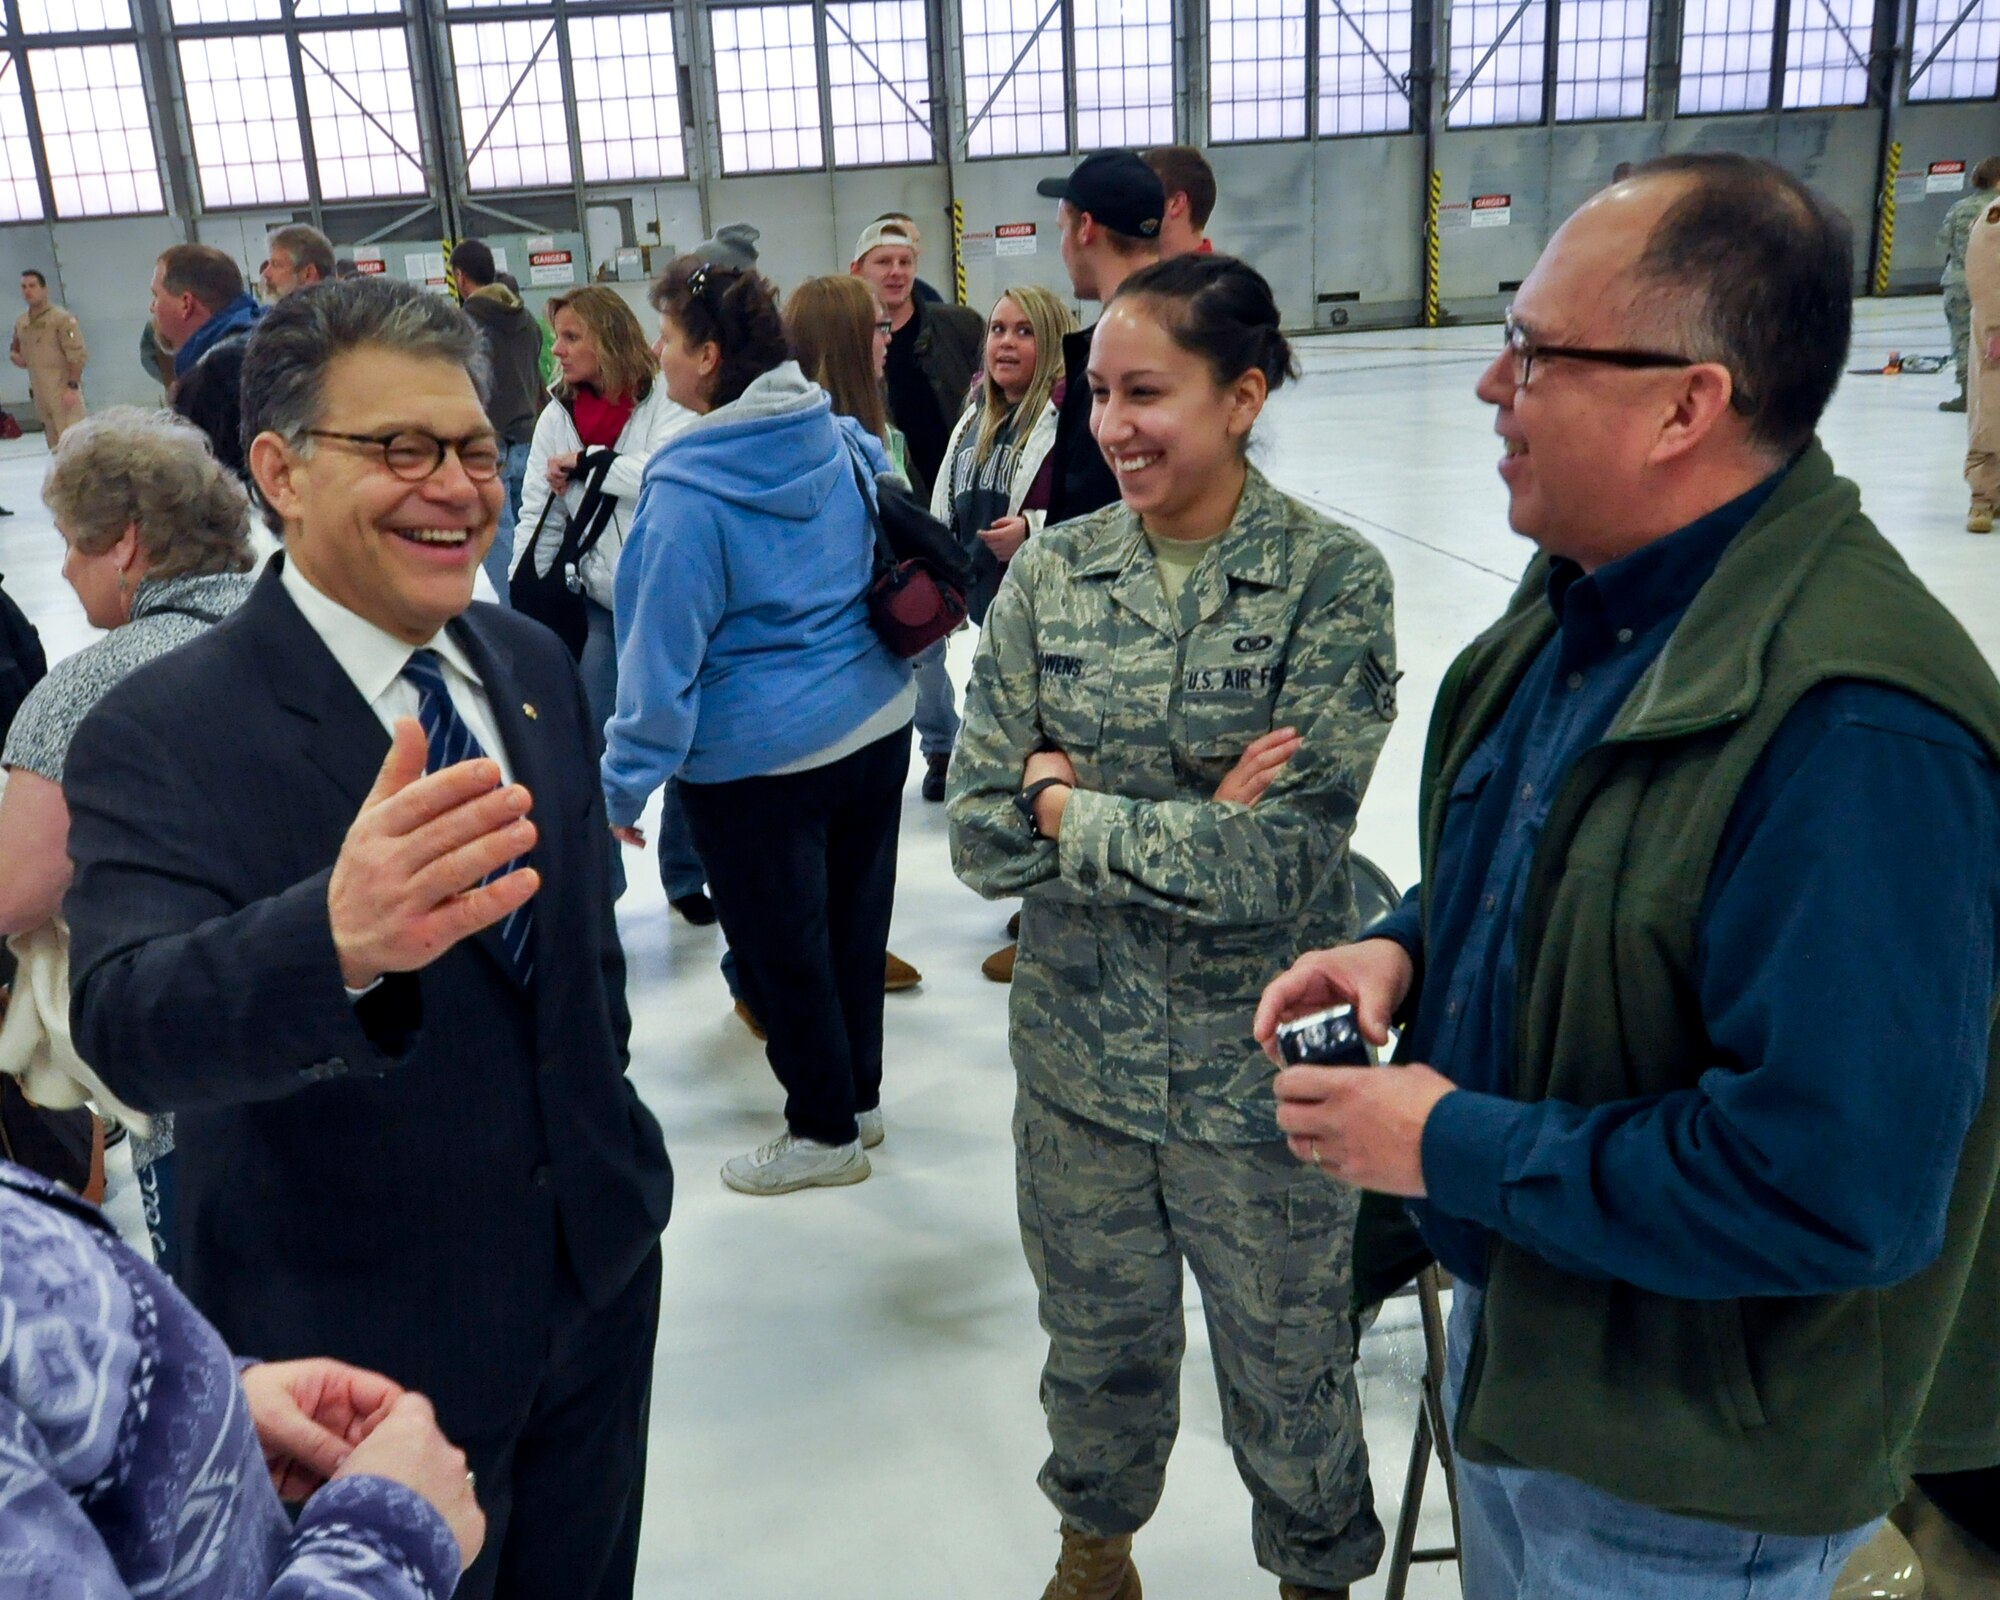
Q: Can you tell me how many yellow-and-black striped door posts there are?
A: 4